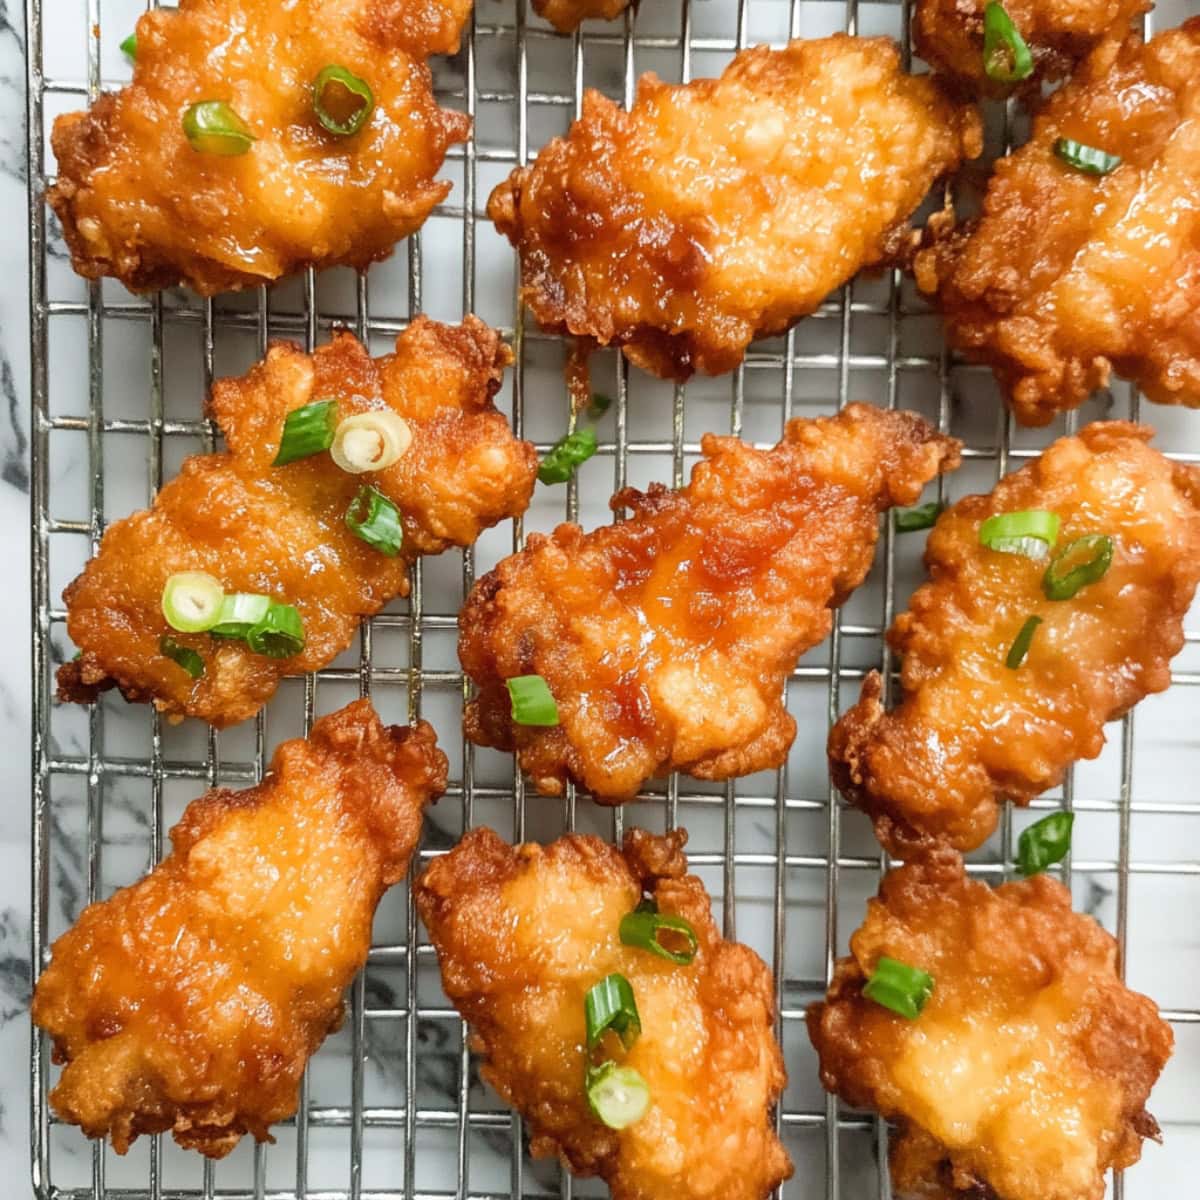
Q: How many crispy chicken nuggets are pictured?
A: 11